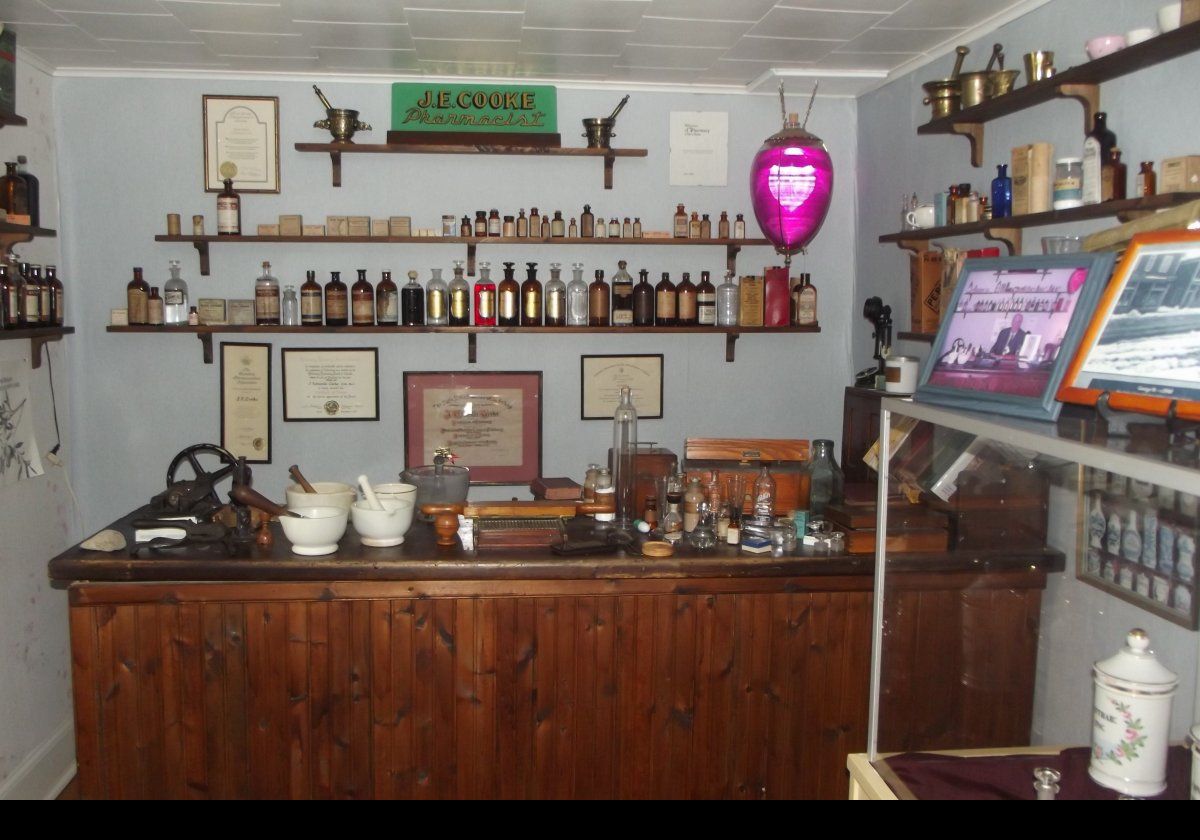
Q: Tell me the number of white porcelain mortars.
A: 4